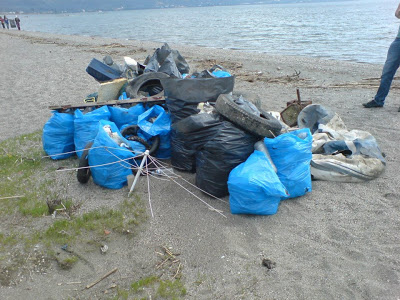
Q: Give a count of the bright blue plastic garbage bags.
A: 7